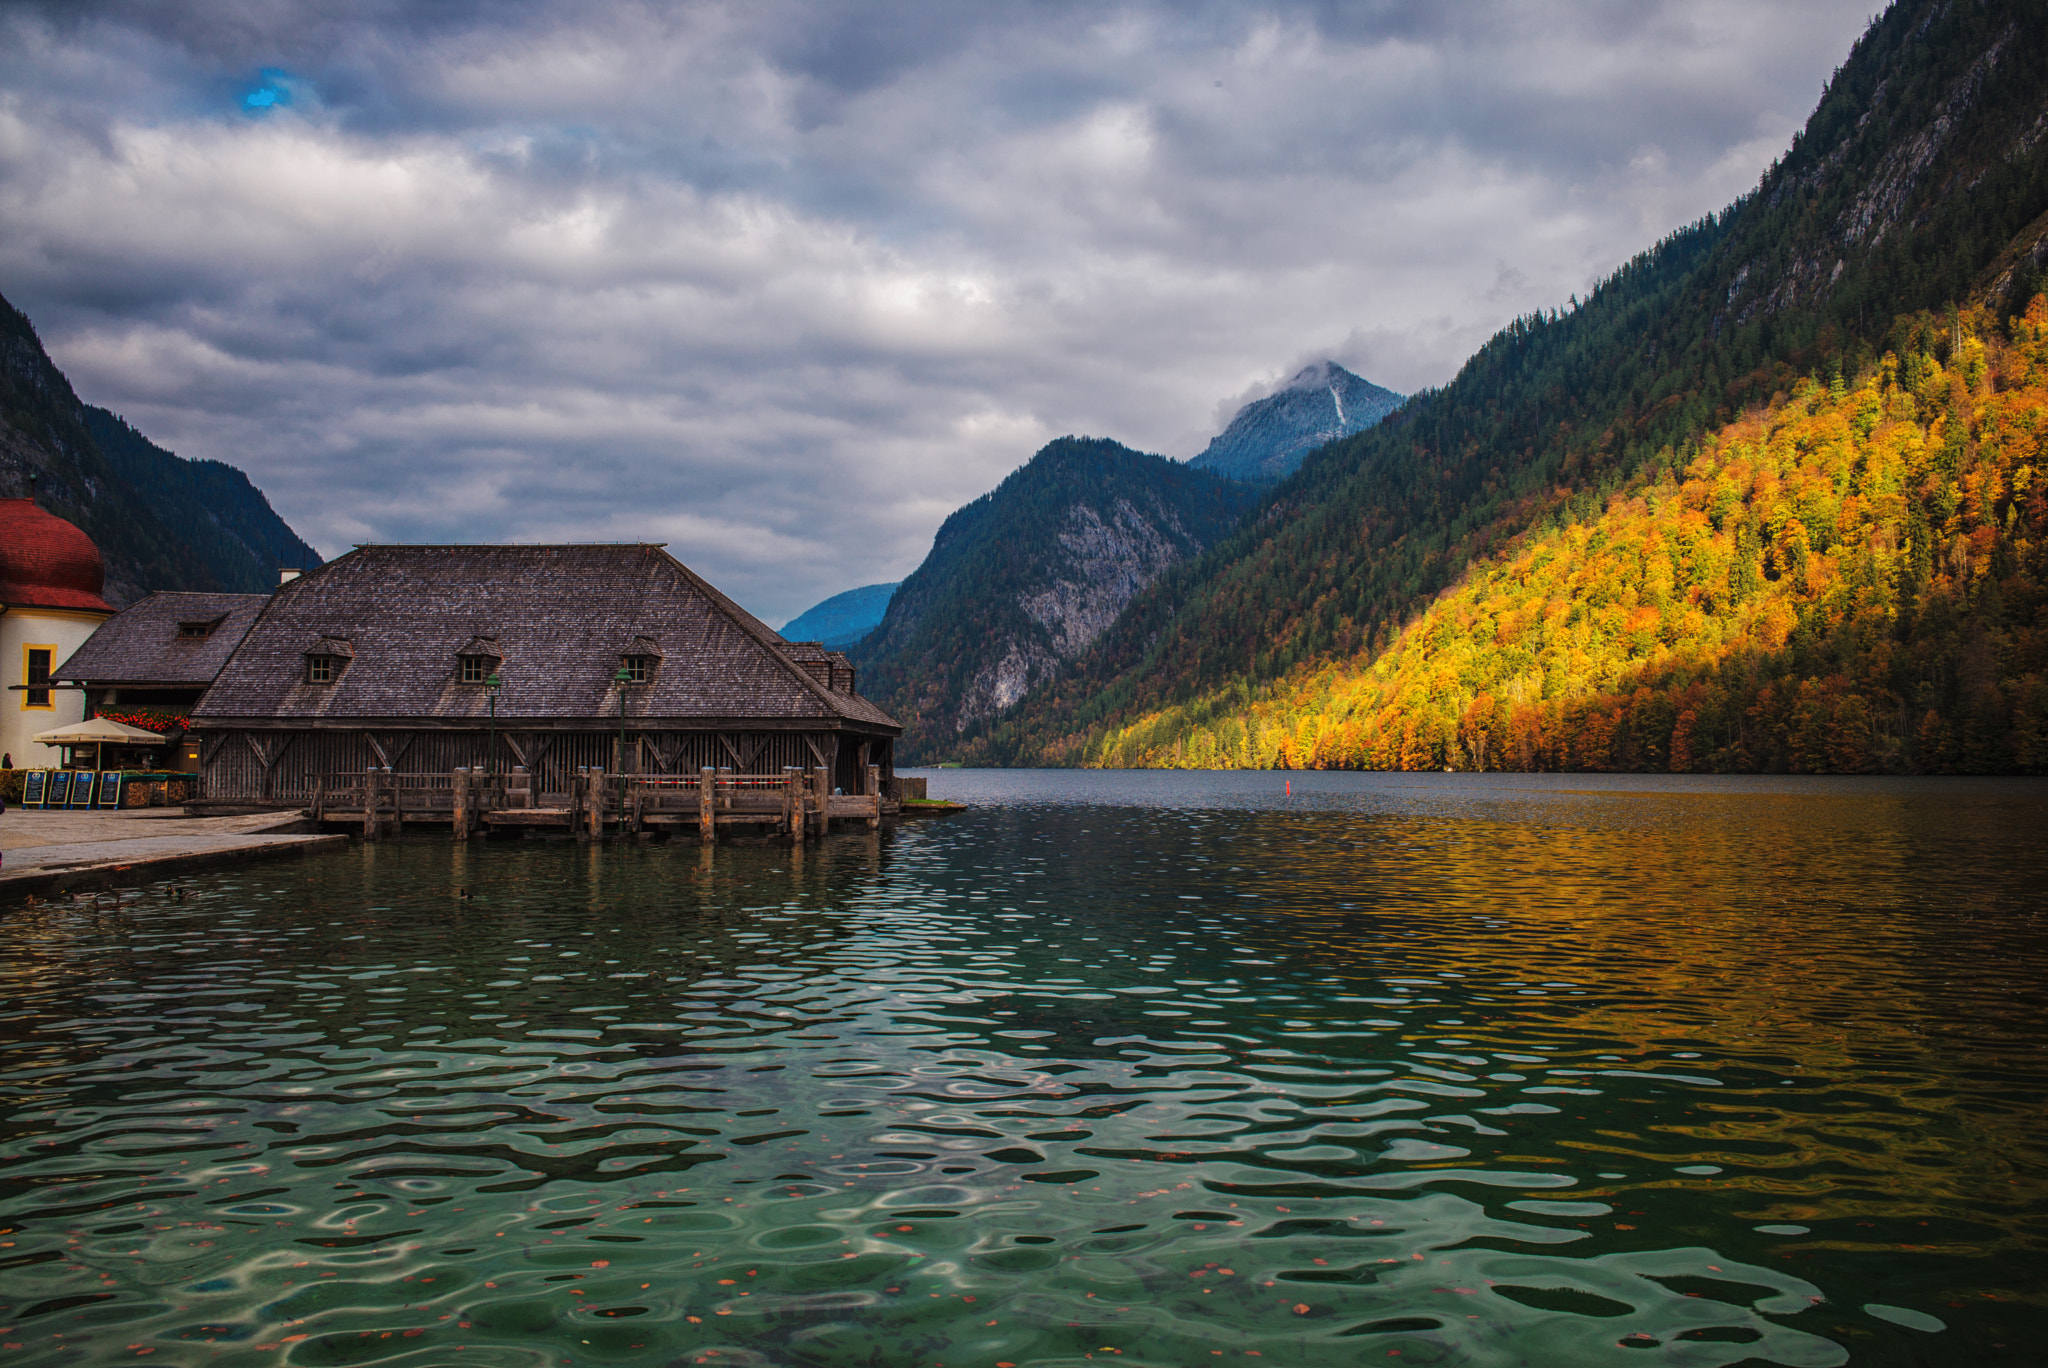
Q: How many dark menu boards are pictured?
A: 4